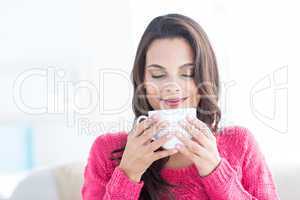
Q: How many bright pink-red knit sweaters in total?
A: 1